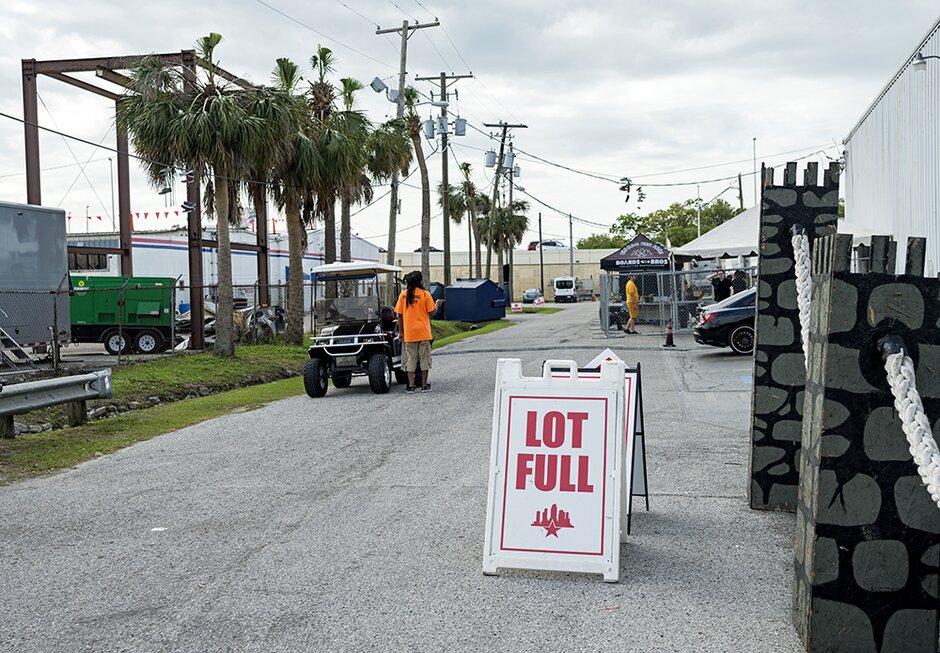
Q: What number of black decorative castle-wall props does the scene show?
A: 2